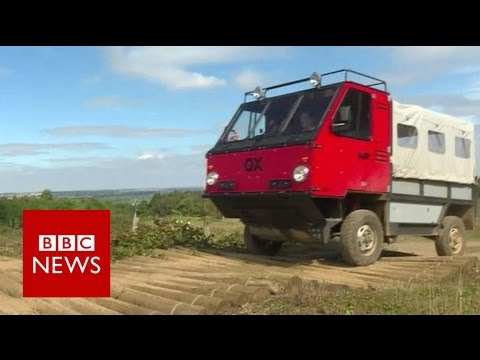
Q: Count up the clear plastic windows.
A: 3